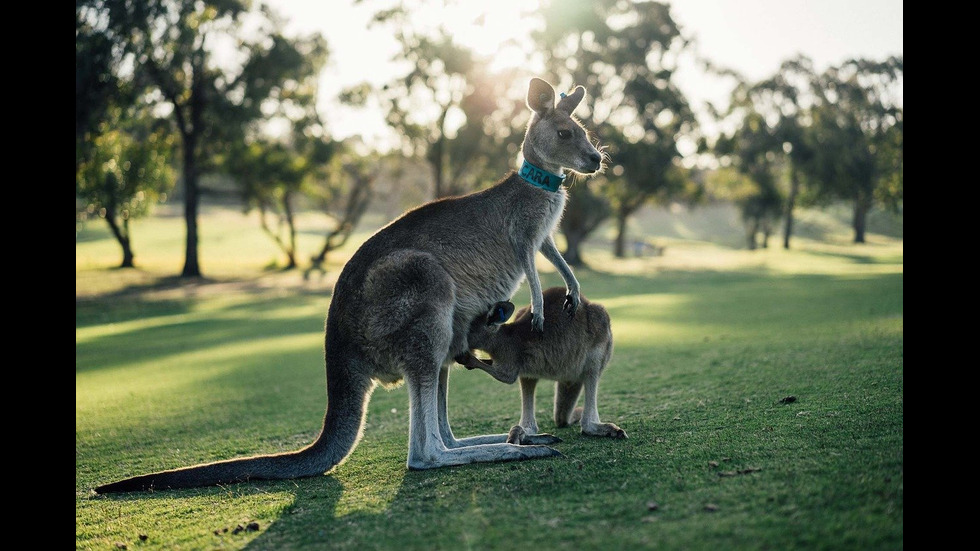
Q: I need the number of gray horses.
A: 0